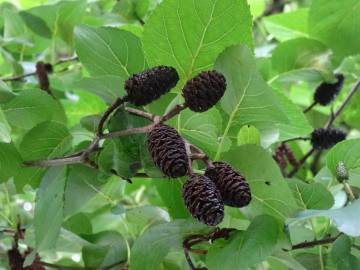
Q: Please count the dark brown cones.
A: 7